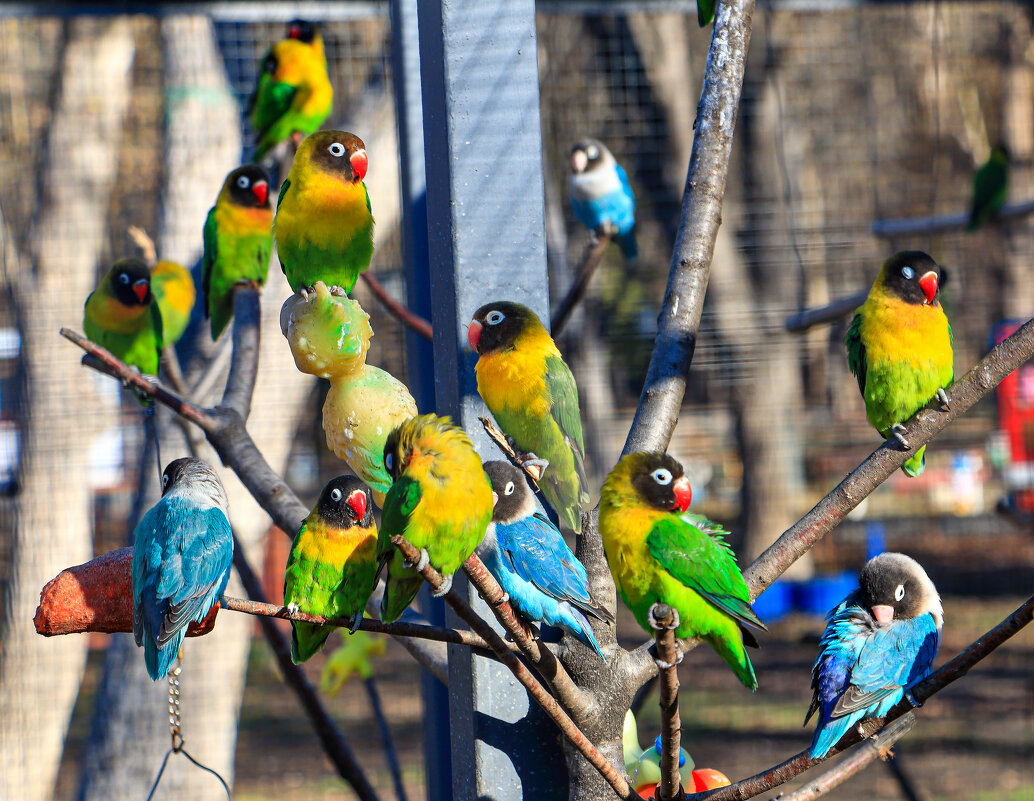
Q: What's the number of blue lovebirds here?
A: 4